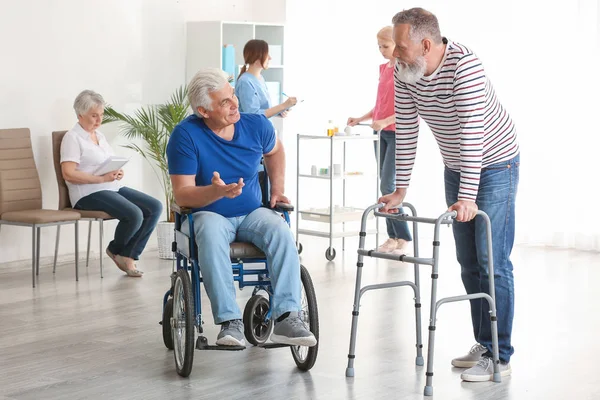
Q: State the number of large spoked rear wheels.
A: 2